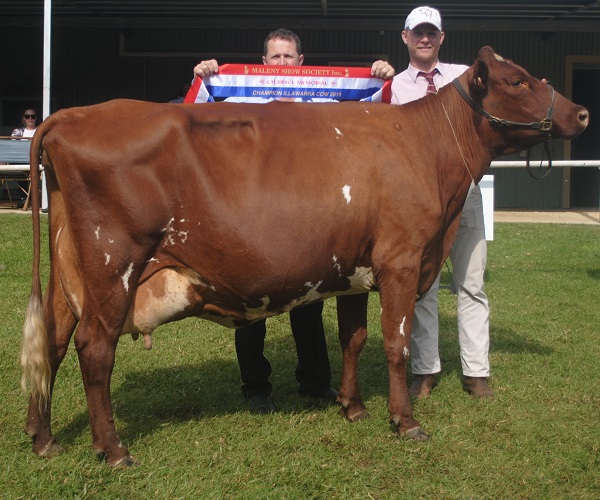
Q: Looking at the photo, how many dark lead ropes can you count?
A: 1